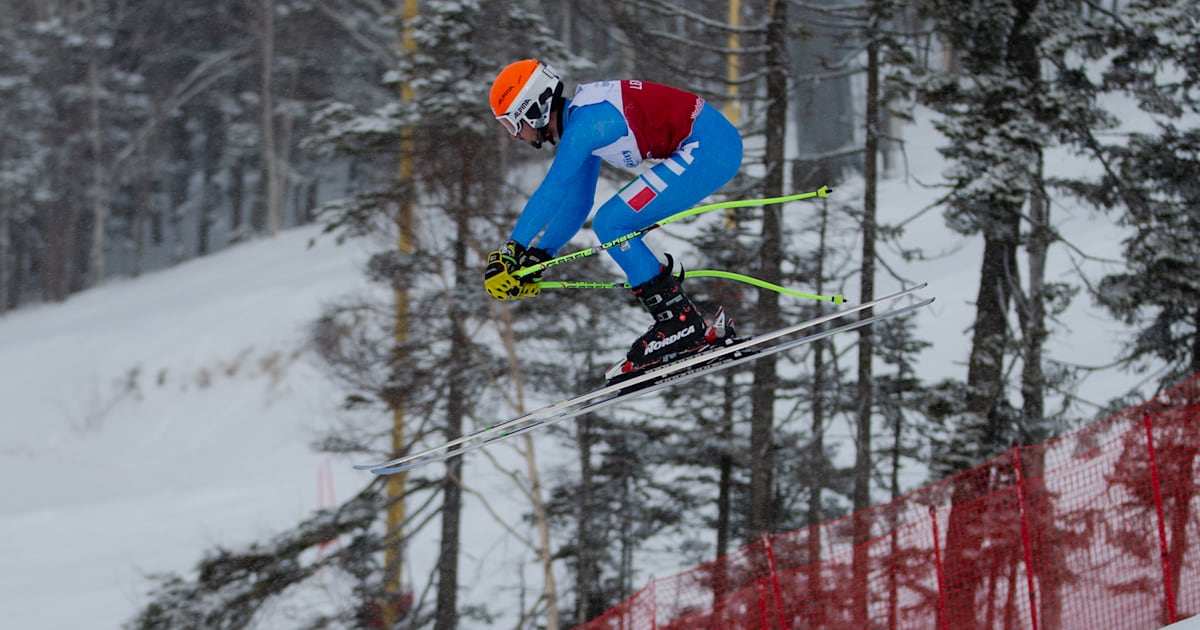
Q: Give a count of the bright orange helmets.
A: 1